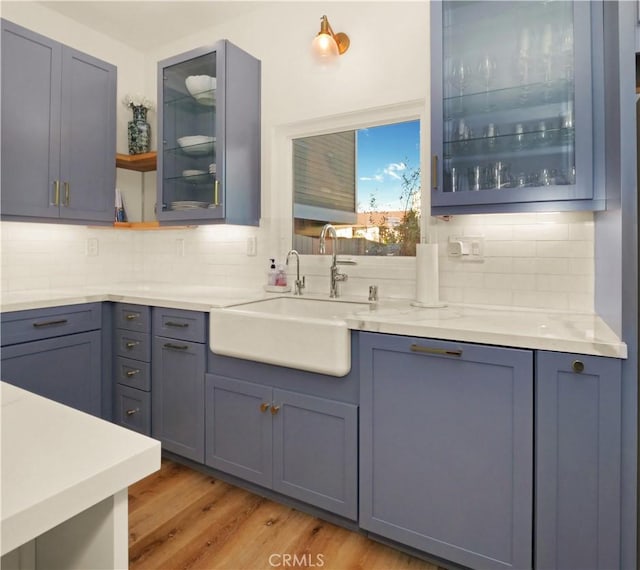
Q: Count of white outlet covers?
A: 4